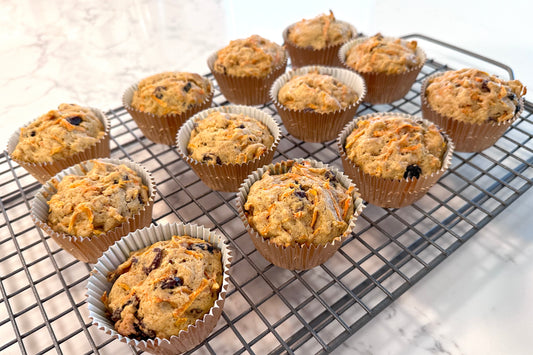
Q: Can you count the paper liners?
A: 12